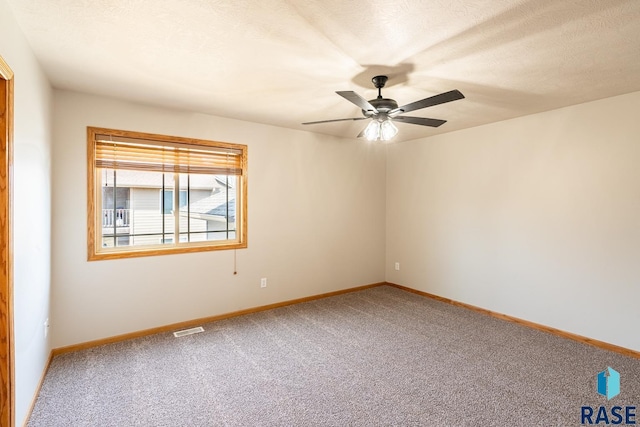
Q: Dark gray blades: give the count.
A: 5